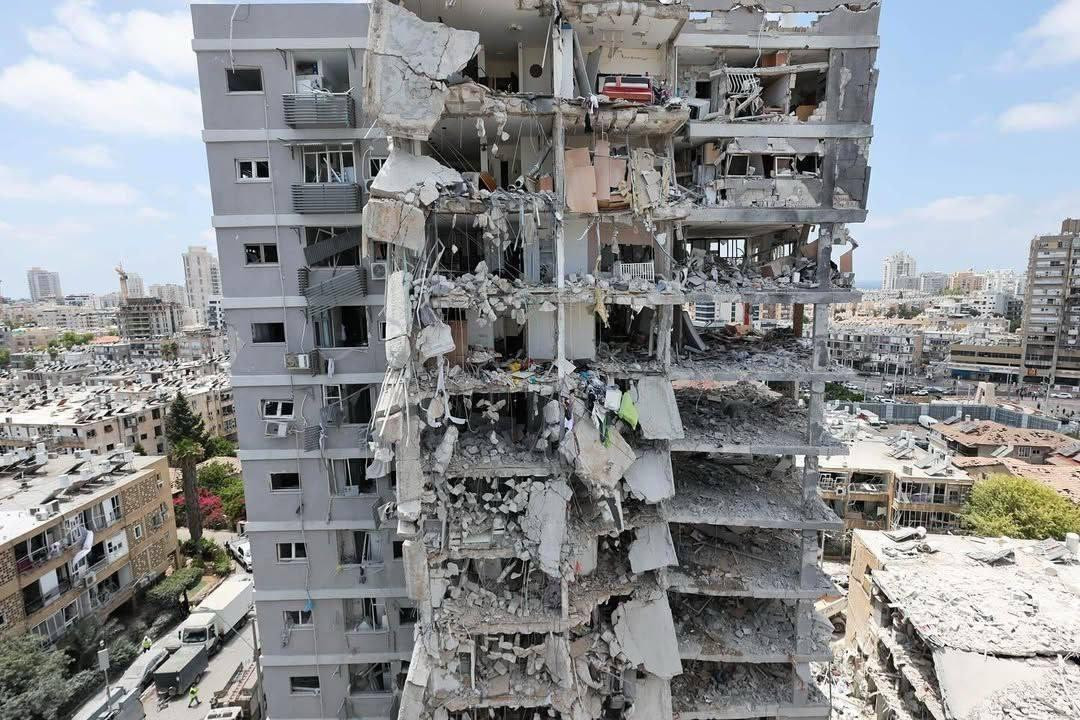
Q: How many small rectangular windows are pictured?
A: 9